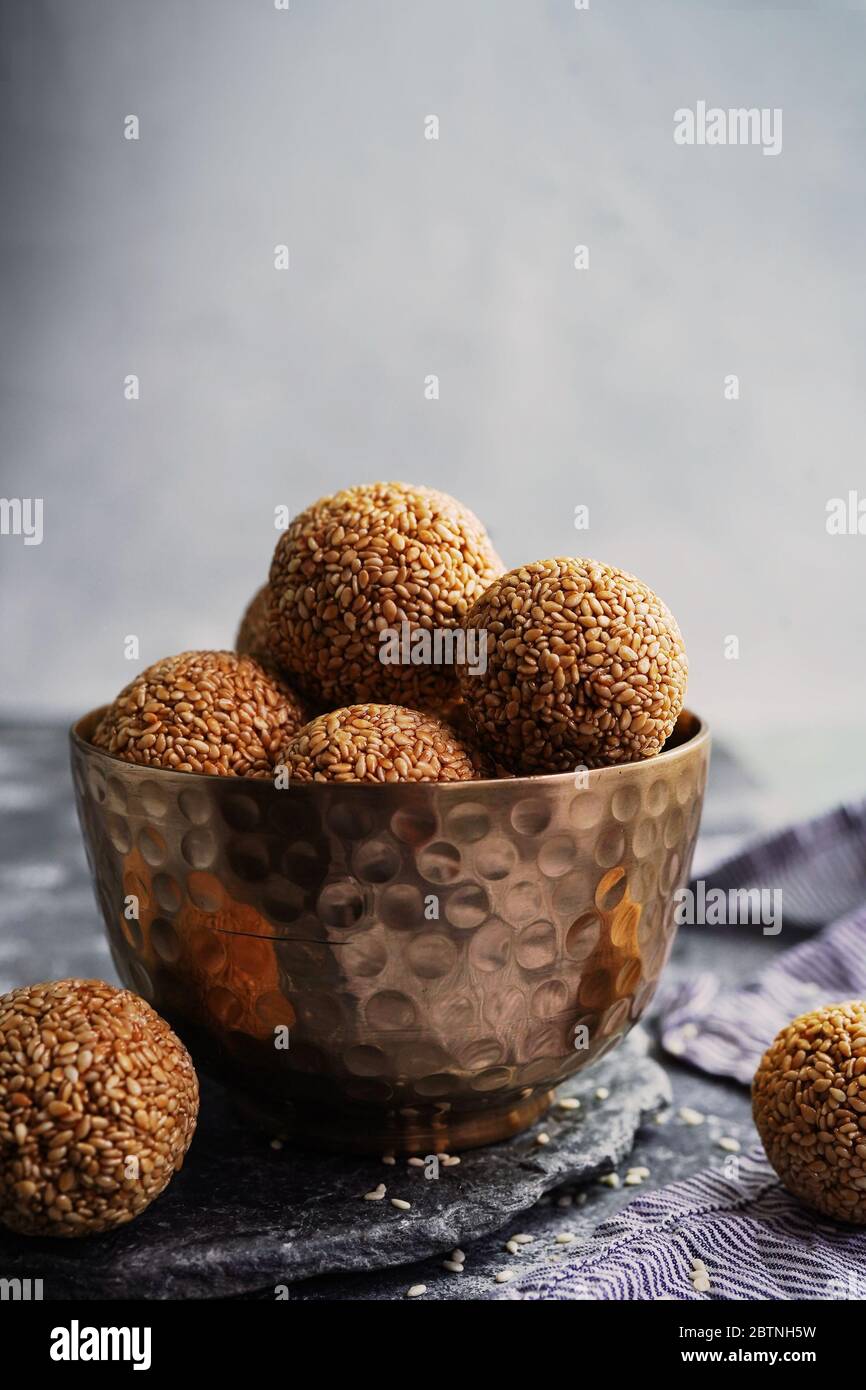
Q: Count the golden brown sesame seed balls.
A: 7